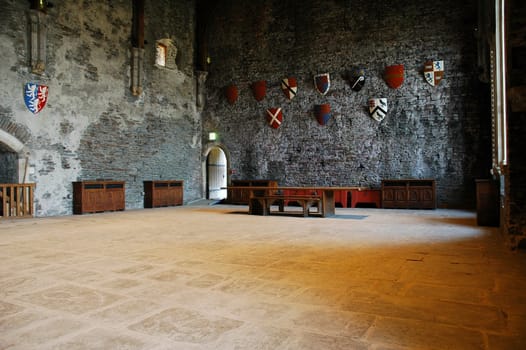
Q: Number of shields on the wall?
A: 11